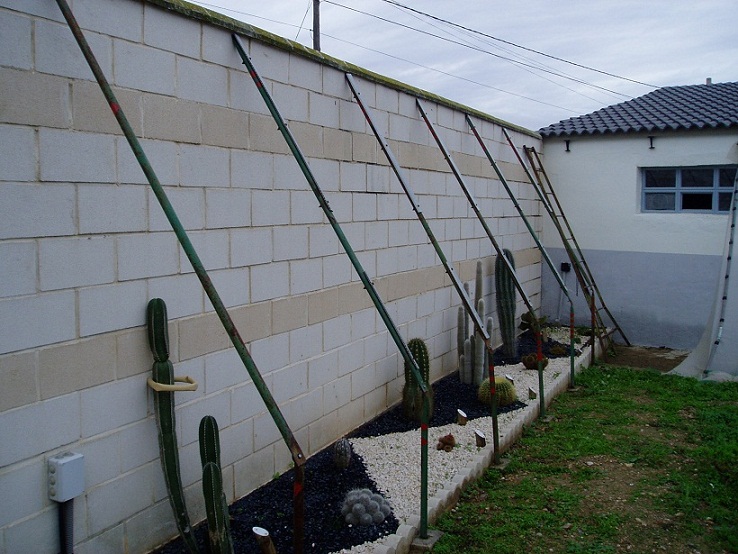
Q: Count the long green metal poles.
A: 6